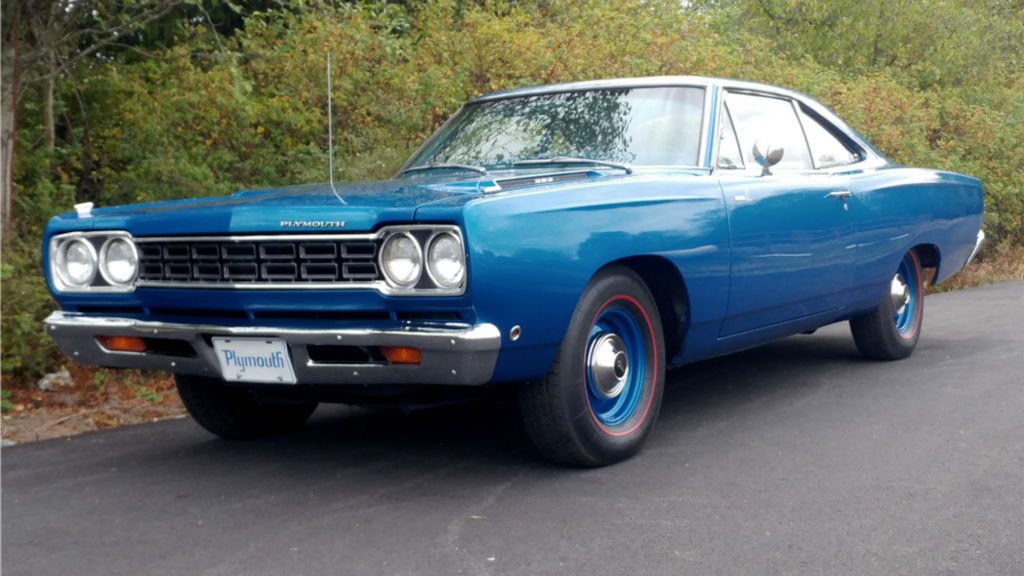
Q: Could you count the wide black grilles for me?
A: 1